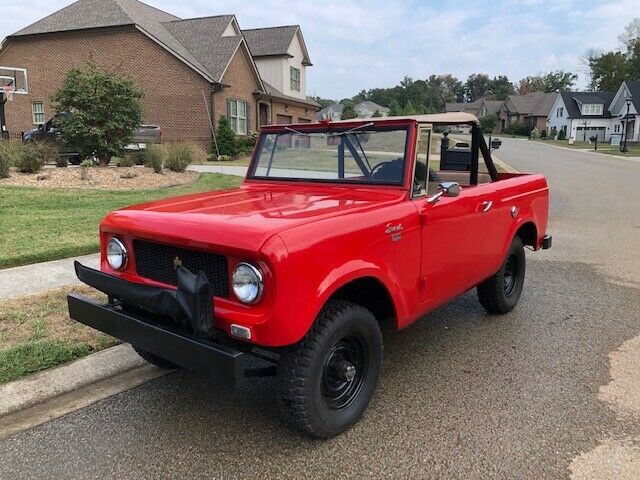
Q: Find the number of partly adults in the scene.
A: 0